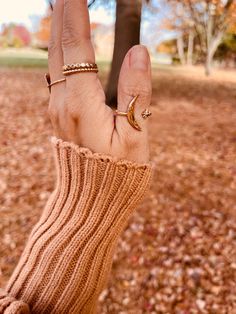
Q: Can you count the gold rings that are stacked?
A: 2